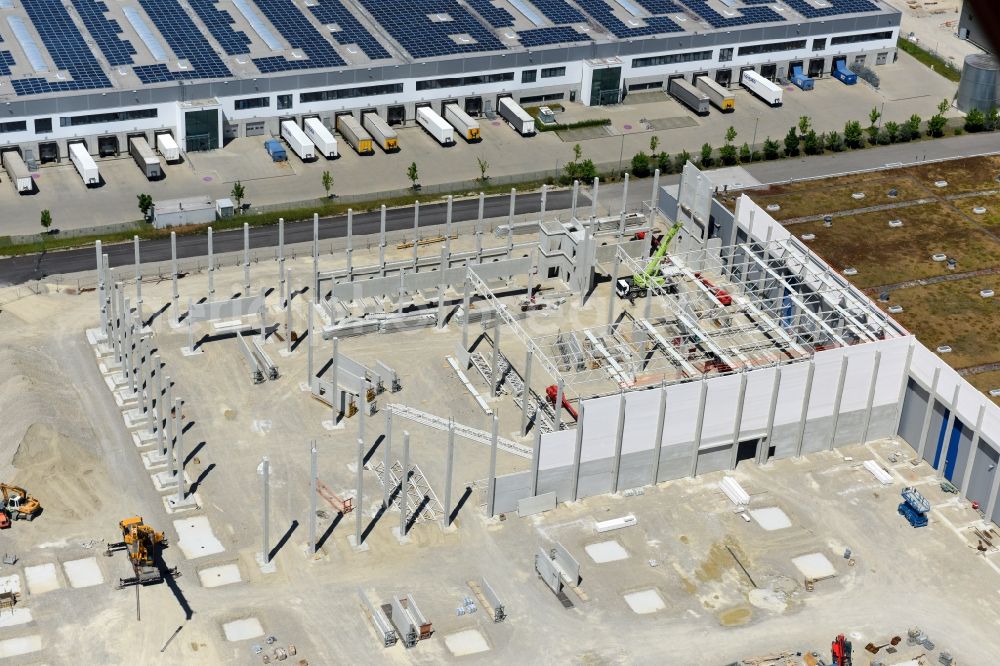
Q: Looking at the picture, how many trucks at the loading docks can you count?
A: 14